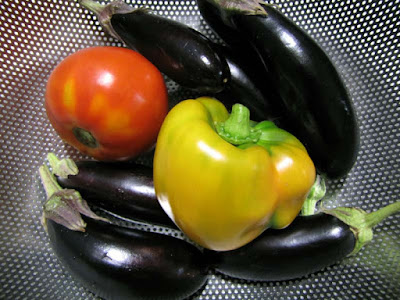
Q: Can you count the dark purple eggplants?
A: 6